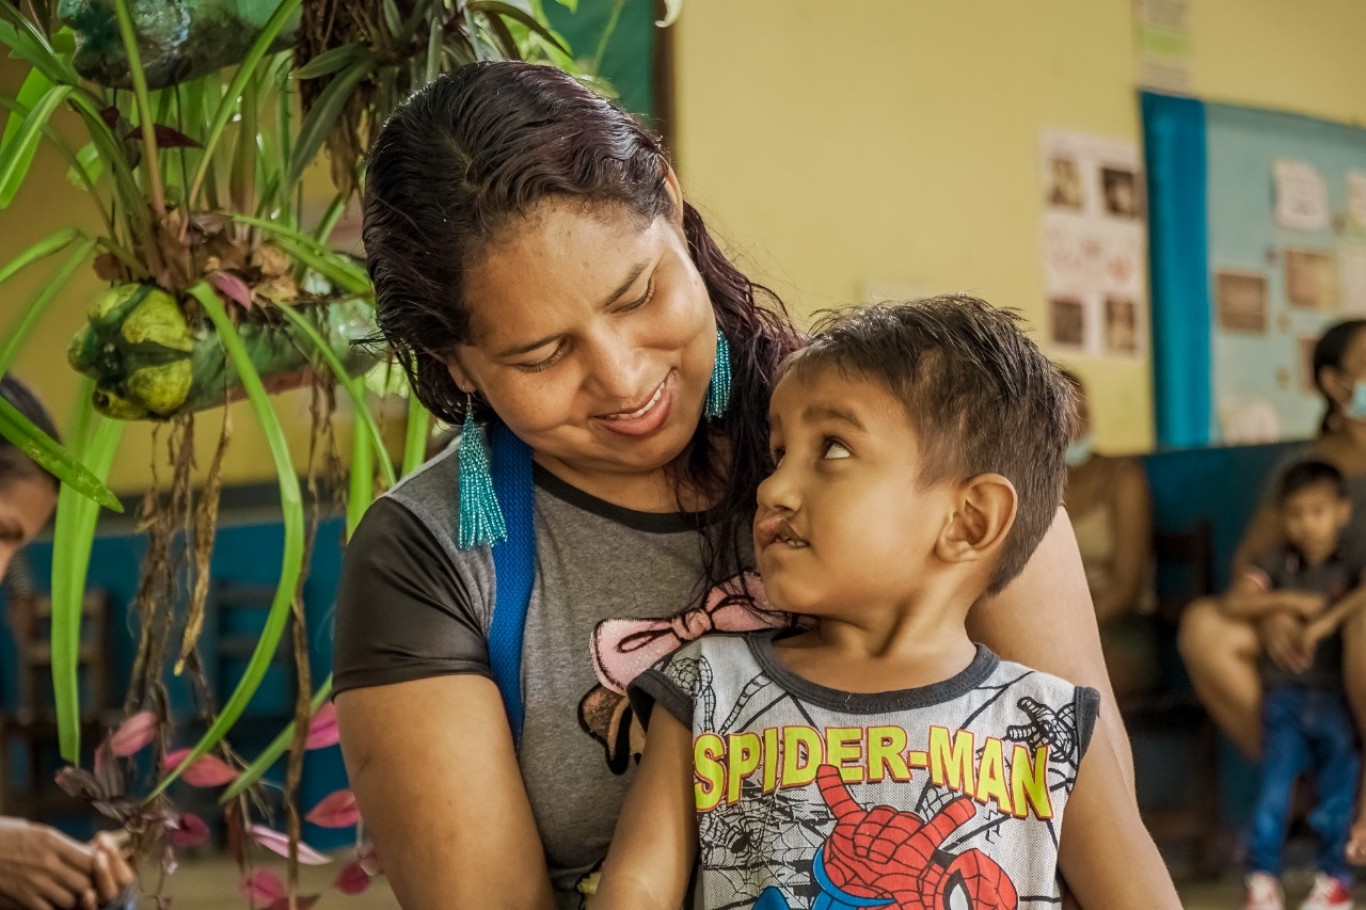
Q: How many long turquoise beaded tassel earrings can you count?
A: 2